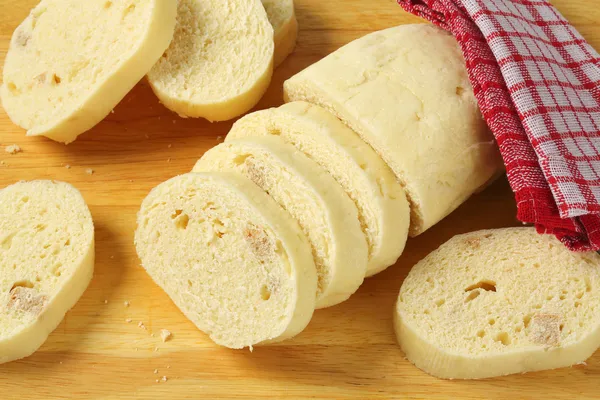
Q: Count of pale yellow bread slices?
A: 8